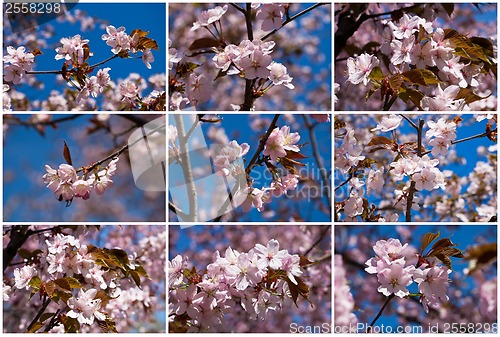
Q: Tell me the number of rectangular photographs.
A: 9